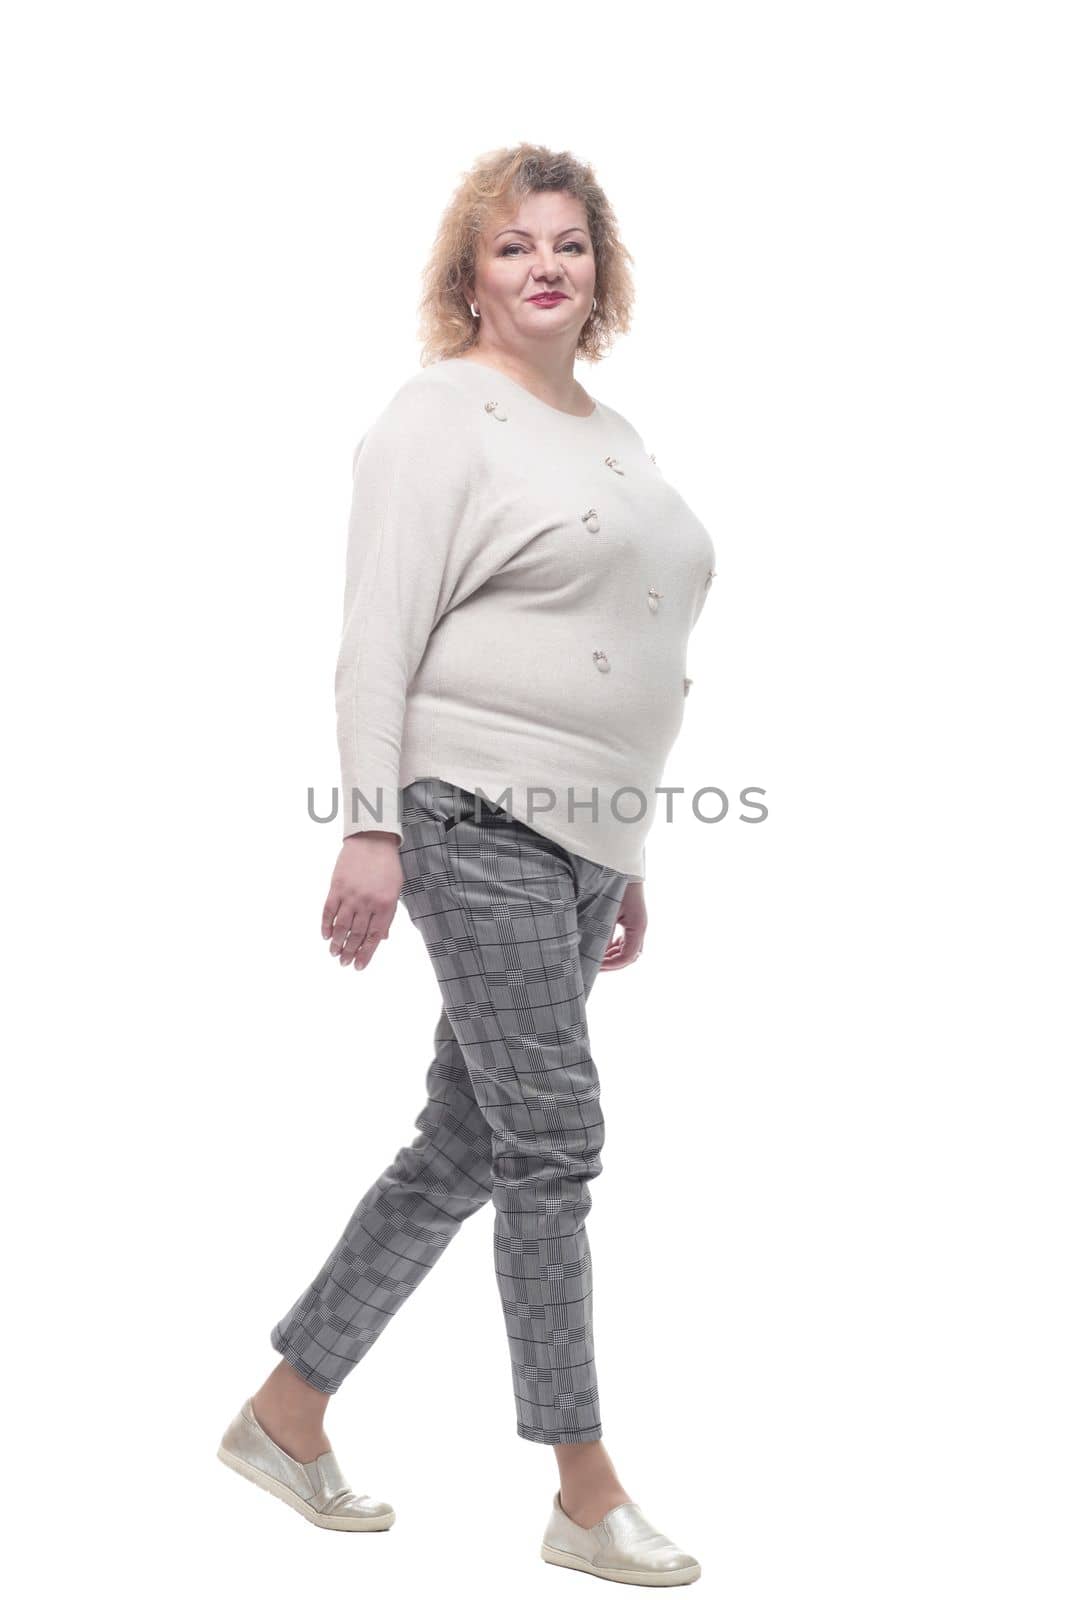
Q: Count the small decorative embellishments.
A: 8